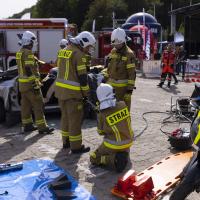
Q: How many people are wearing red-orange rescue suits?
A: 2